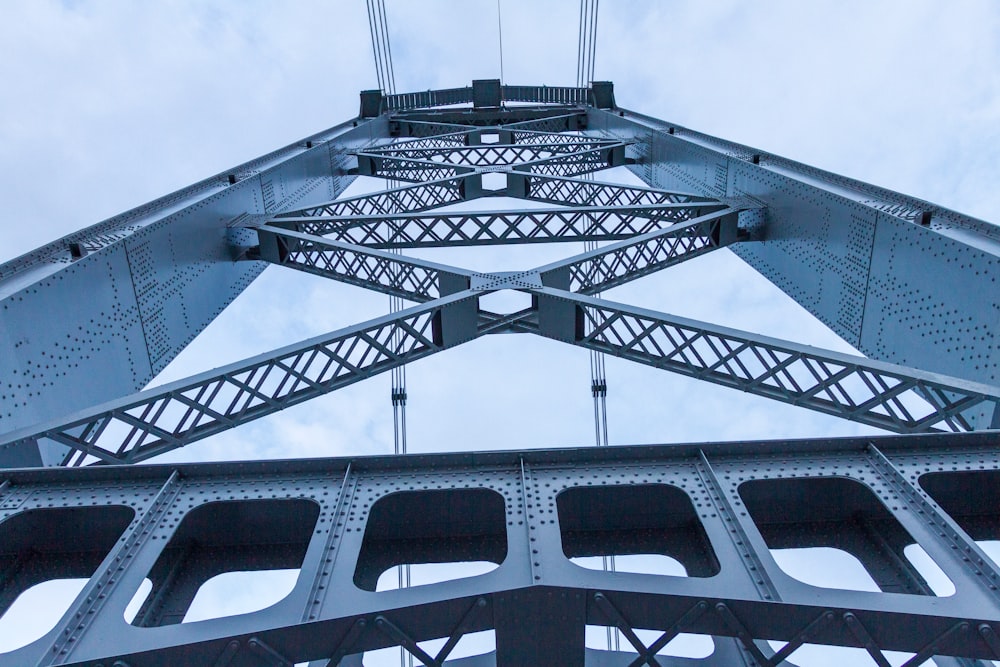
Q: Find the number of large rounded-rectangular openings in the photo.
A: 6